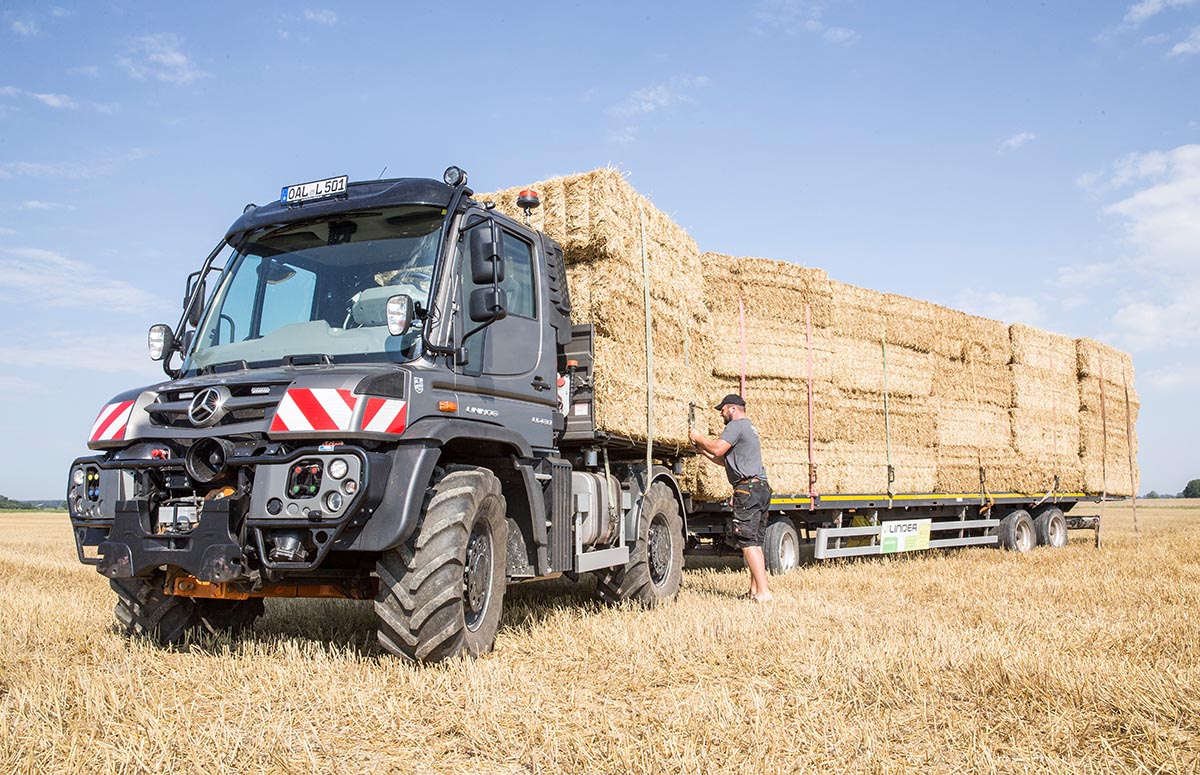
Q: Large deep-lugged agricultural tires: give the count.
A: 3